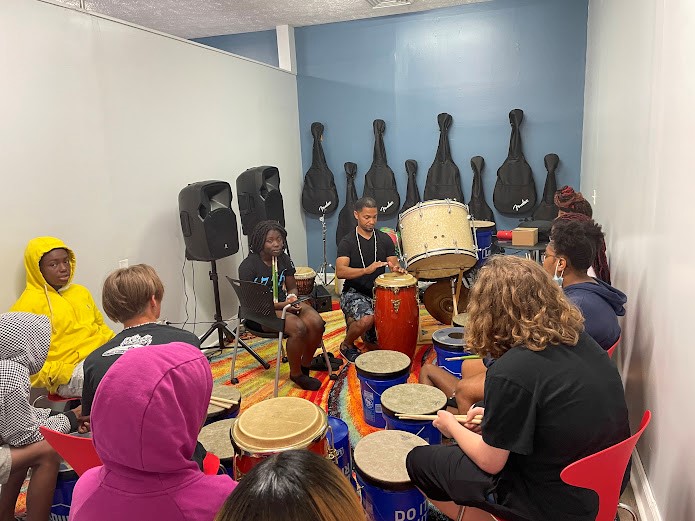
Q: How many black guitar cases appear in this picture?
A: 8